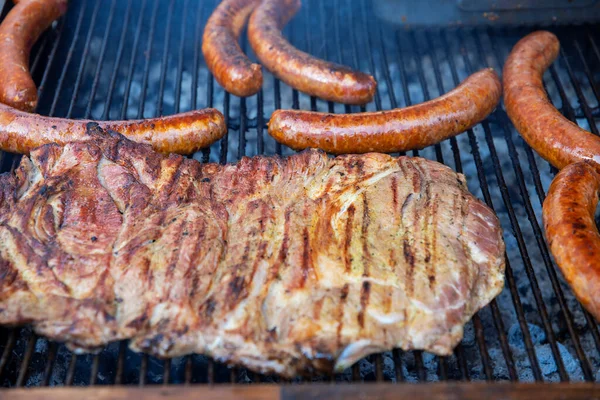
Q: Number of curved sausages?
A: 7